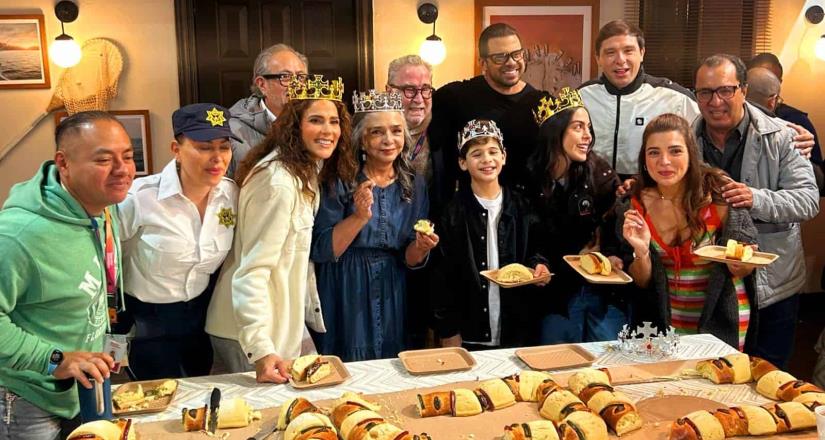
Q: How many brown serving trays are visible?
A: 7